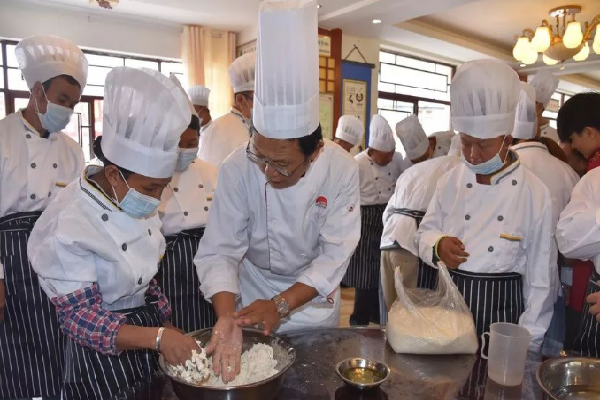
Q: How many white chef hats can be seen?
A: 12